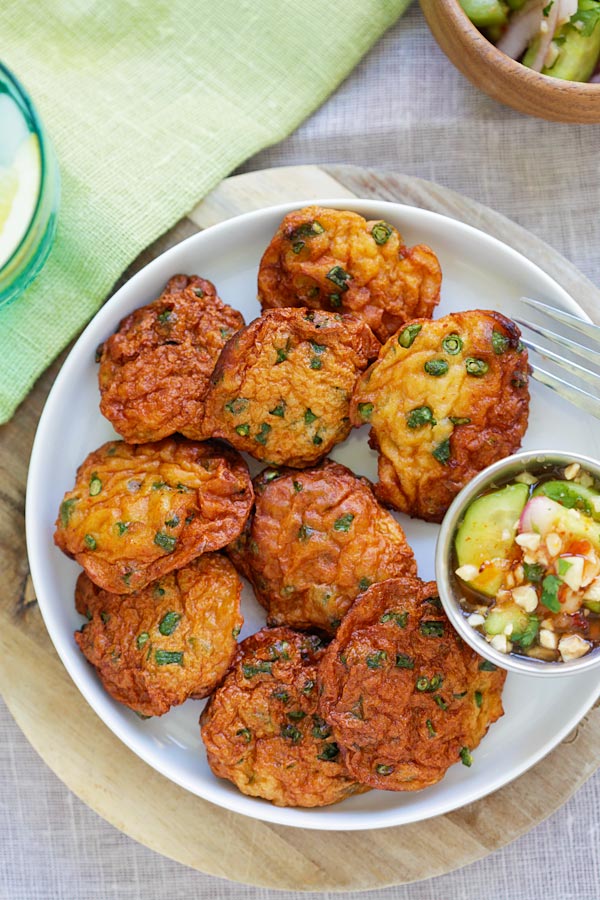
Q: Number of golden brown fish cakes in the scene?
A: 9